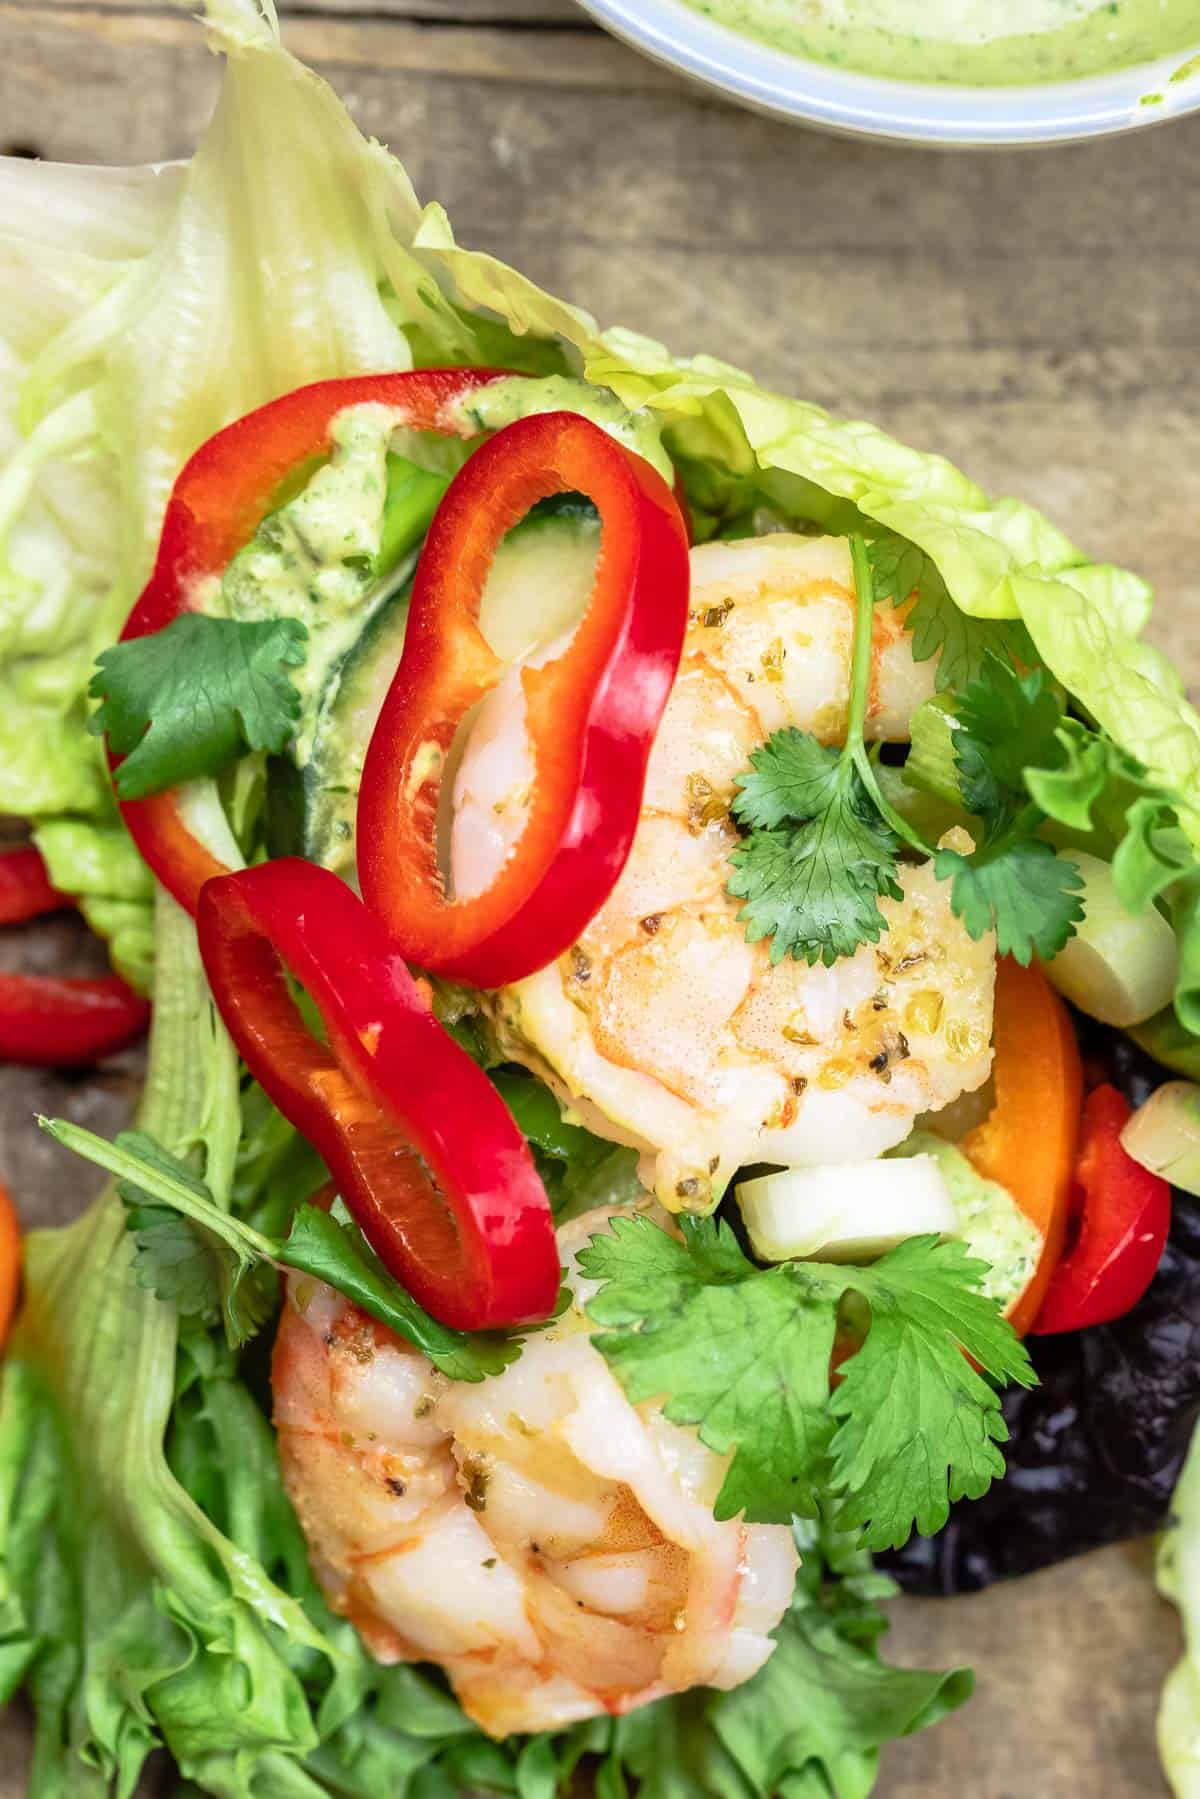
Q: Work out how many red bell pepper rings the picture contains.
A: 3